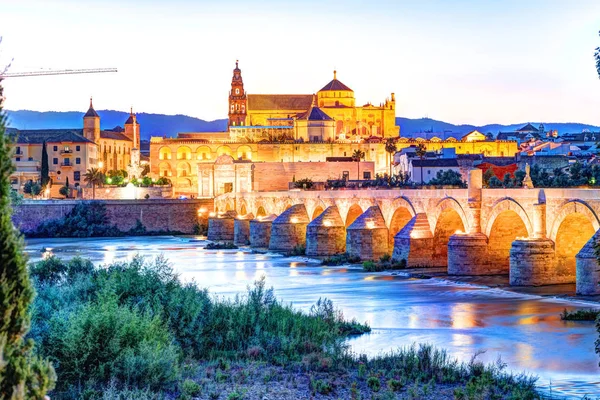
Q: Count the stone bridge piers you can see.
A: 10